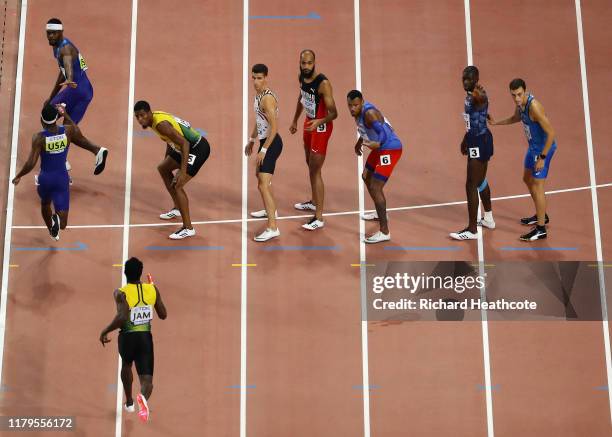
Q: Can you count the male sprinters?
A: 9